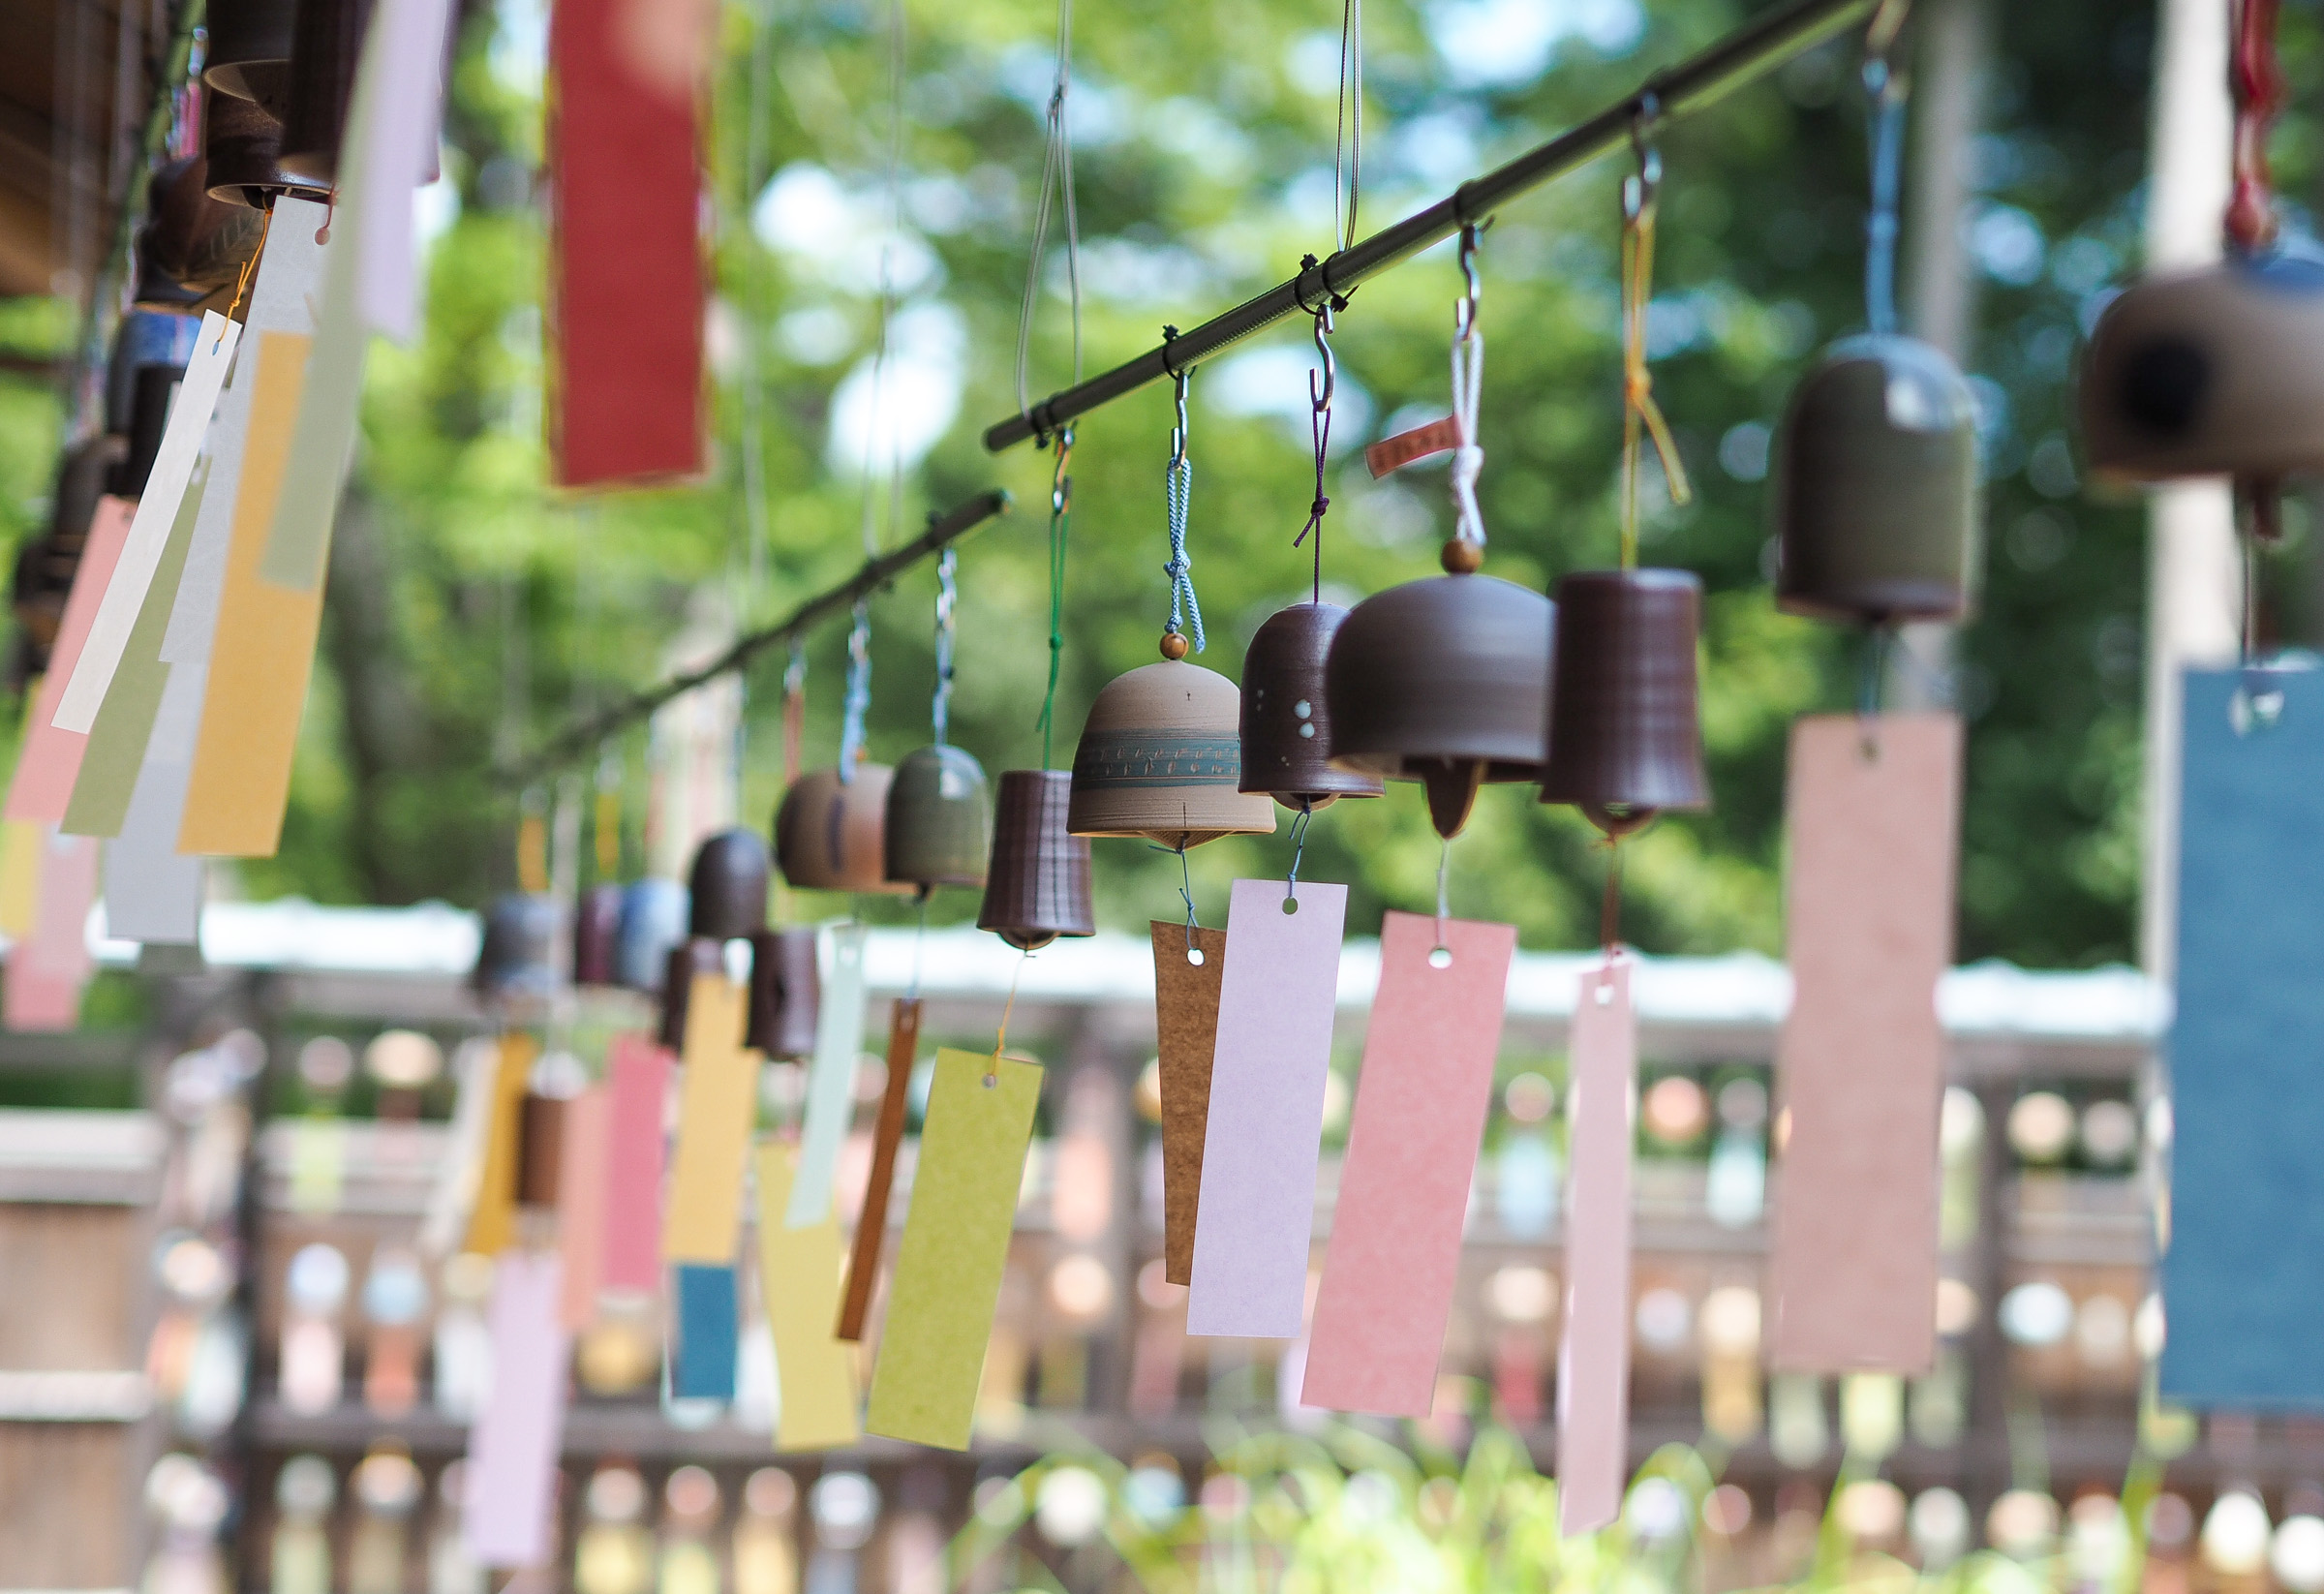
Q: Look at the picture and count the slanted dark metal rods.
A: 2